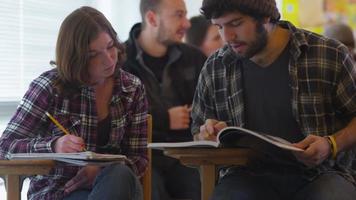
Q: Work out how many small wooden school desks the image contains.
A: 2